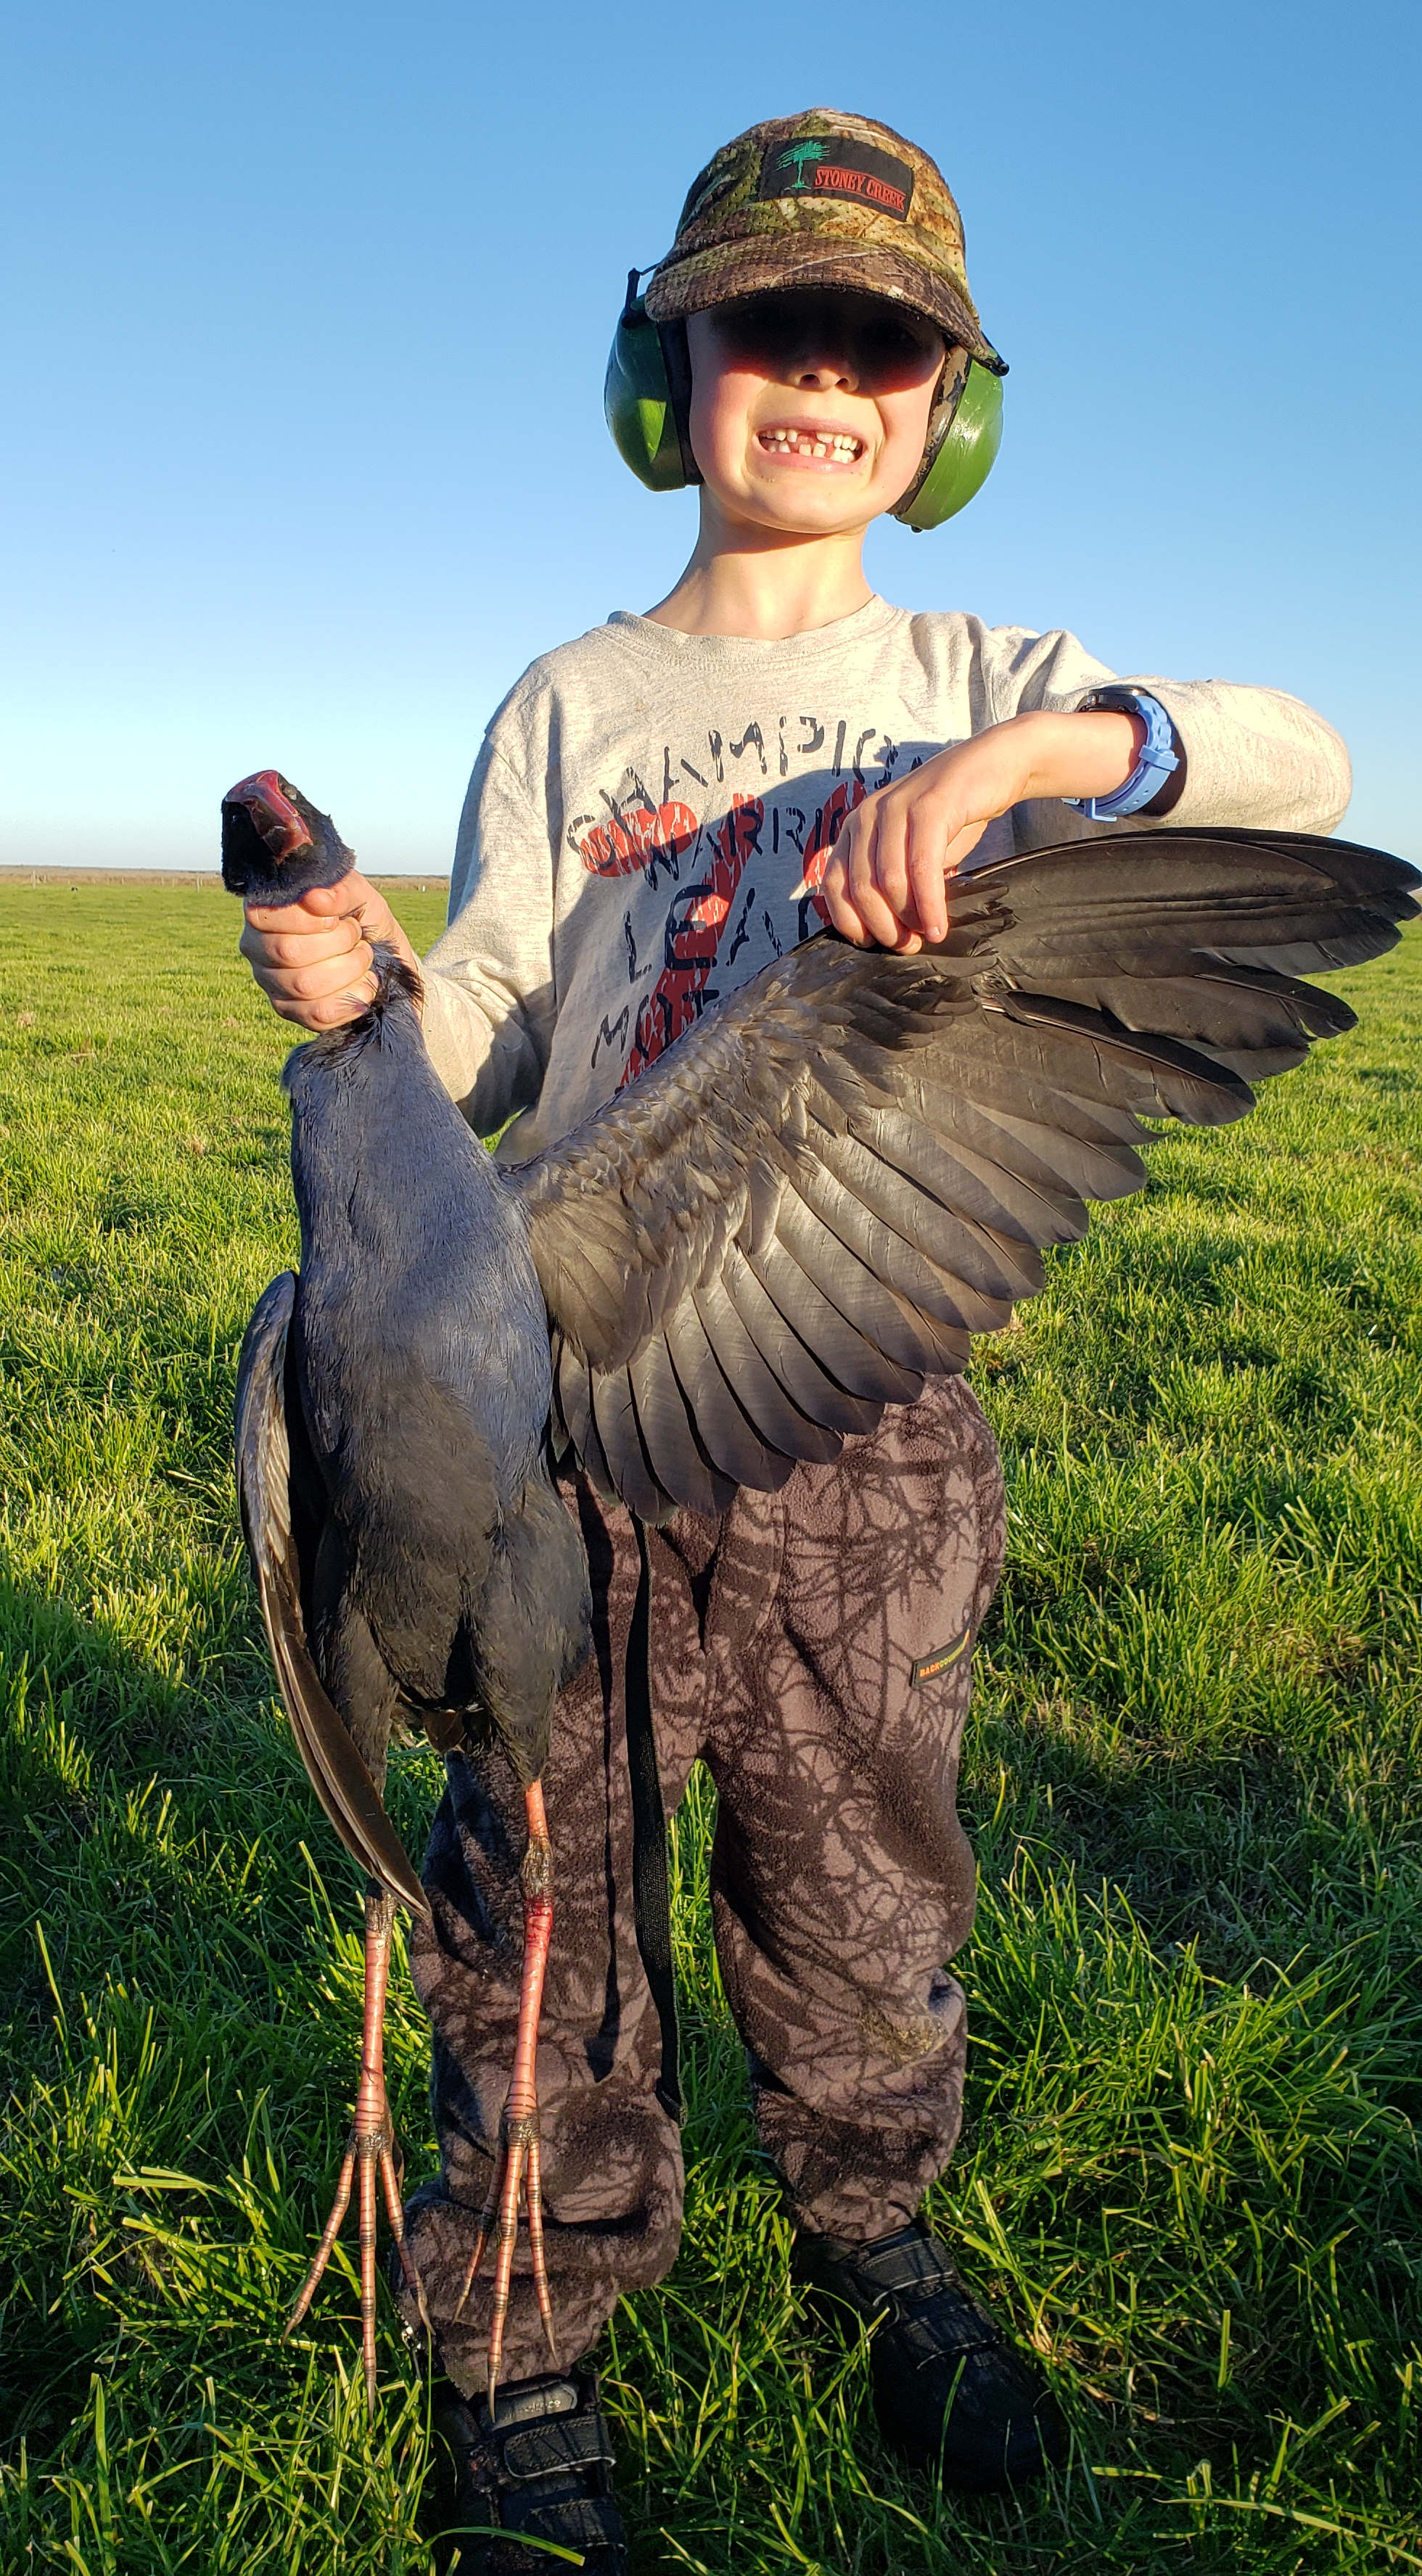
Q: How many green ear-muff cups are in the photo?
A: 2